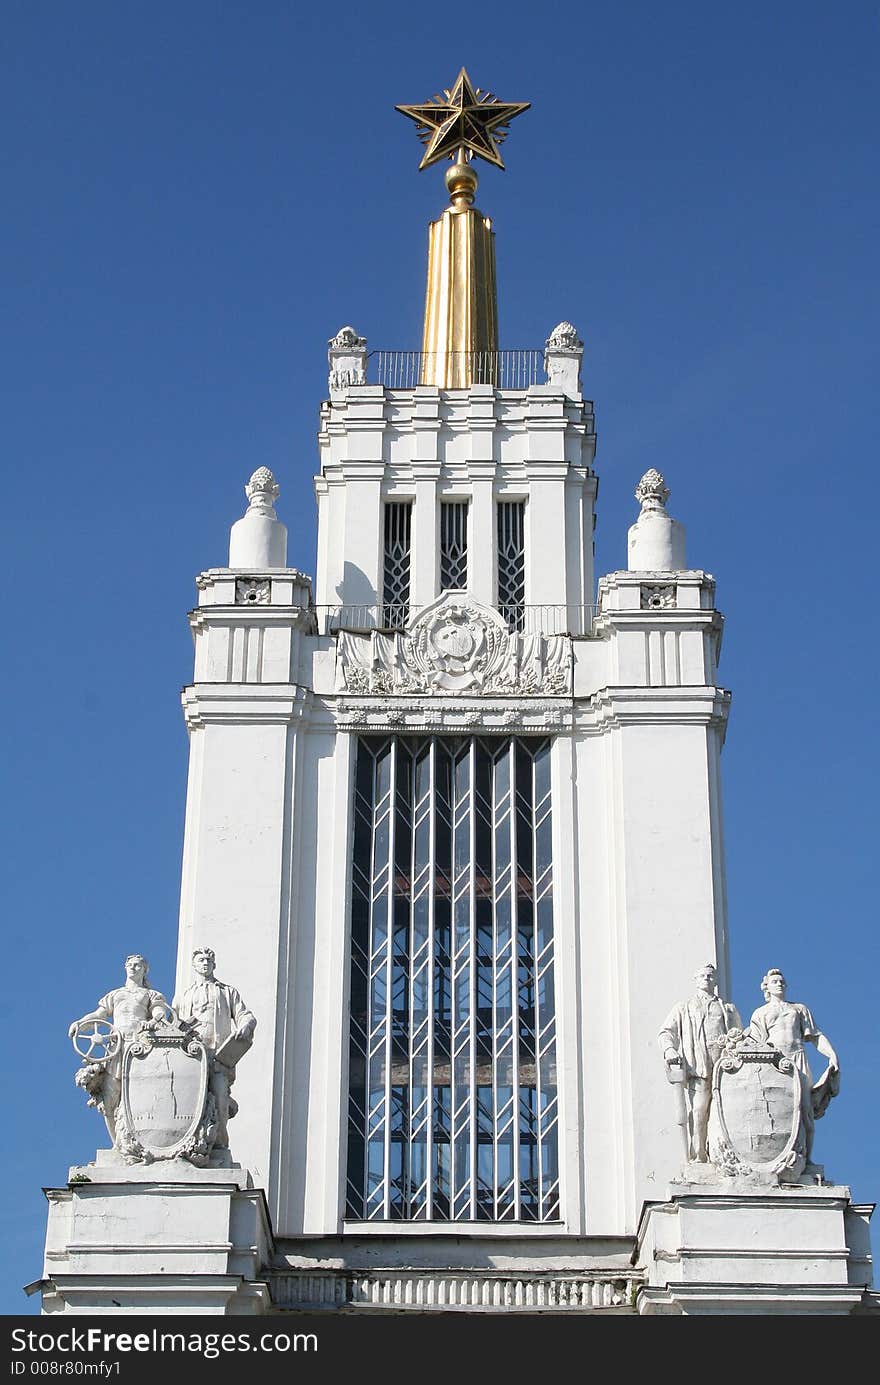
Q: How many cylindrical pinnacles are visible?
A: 2